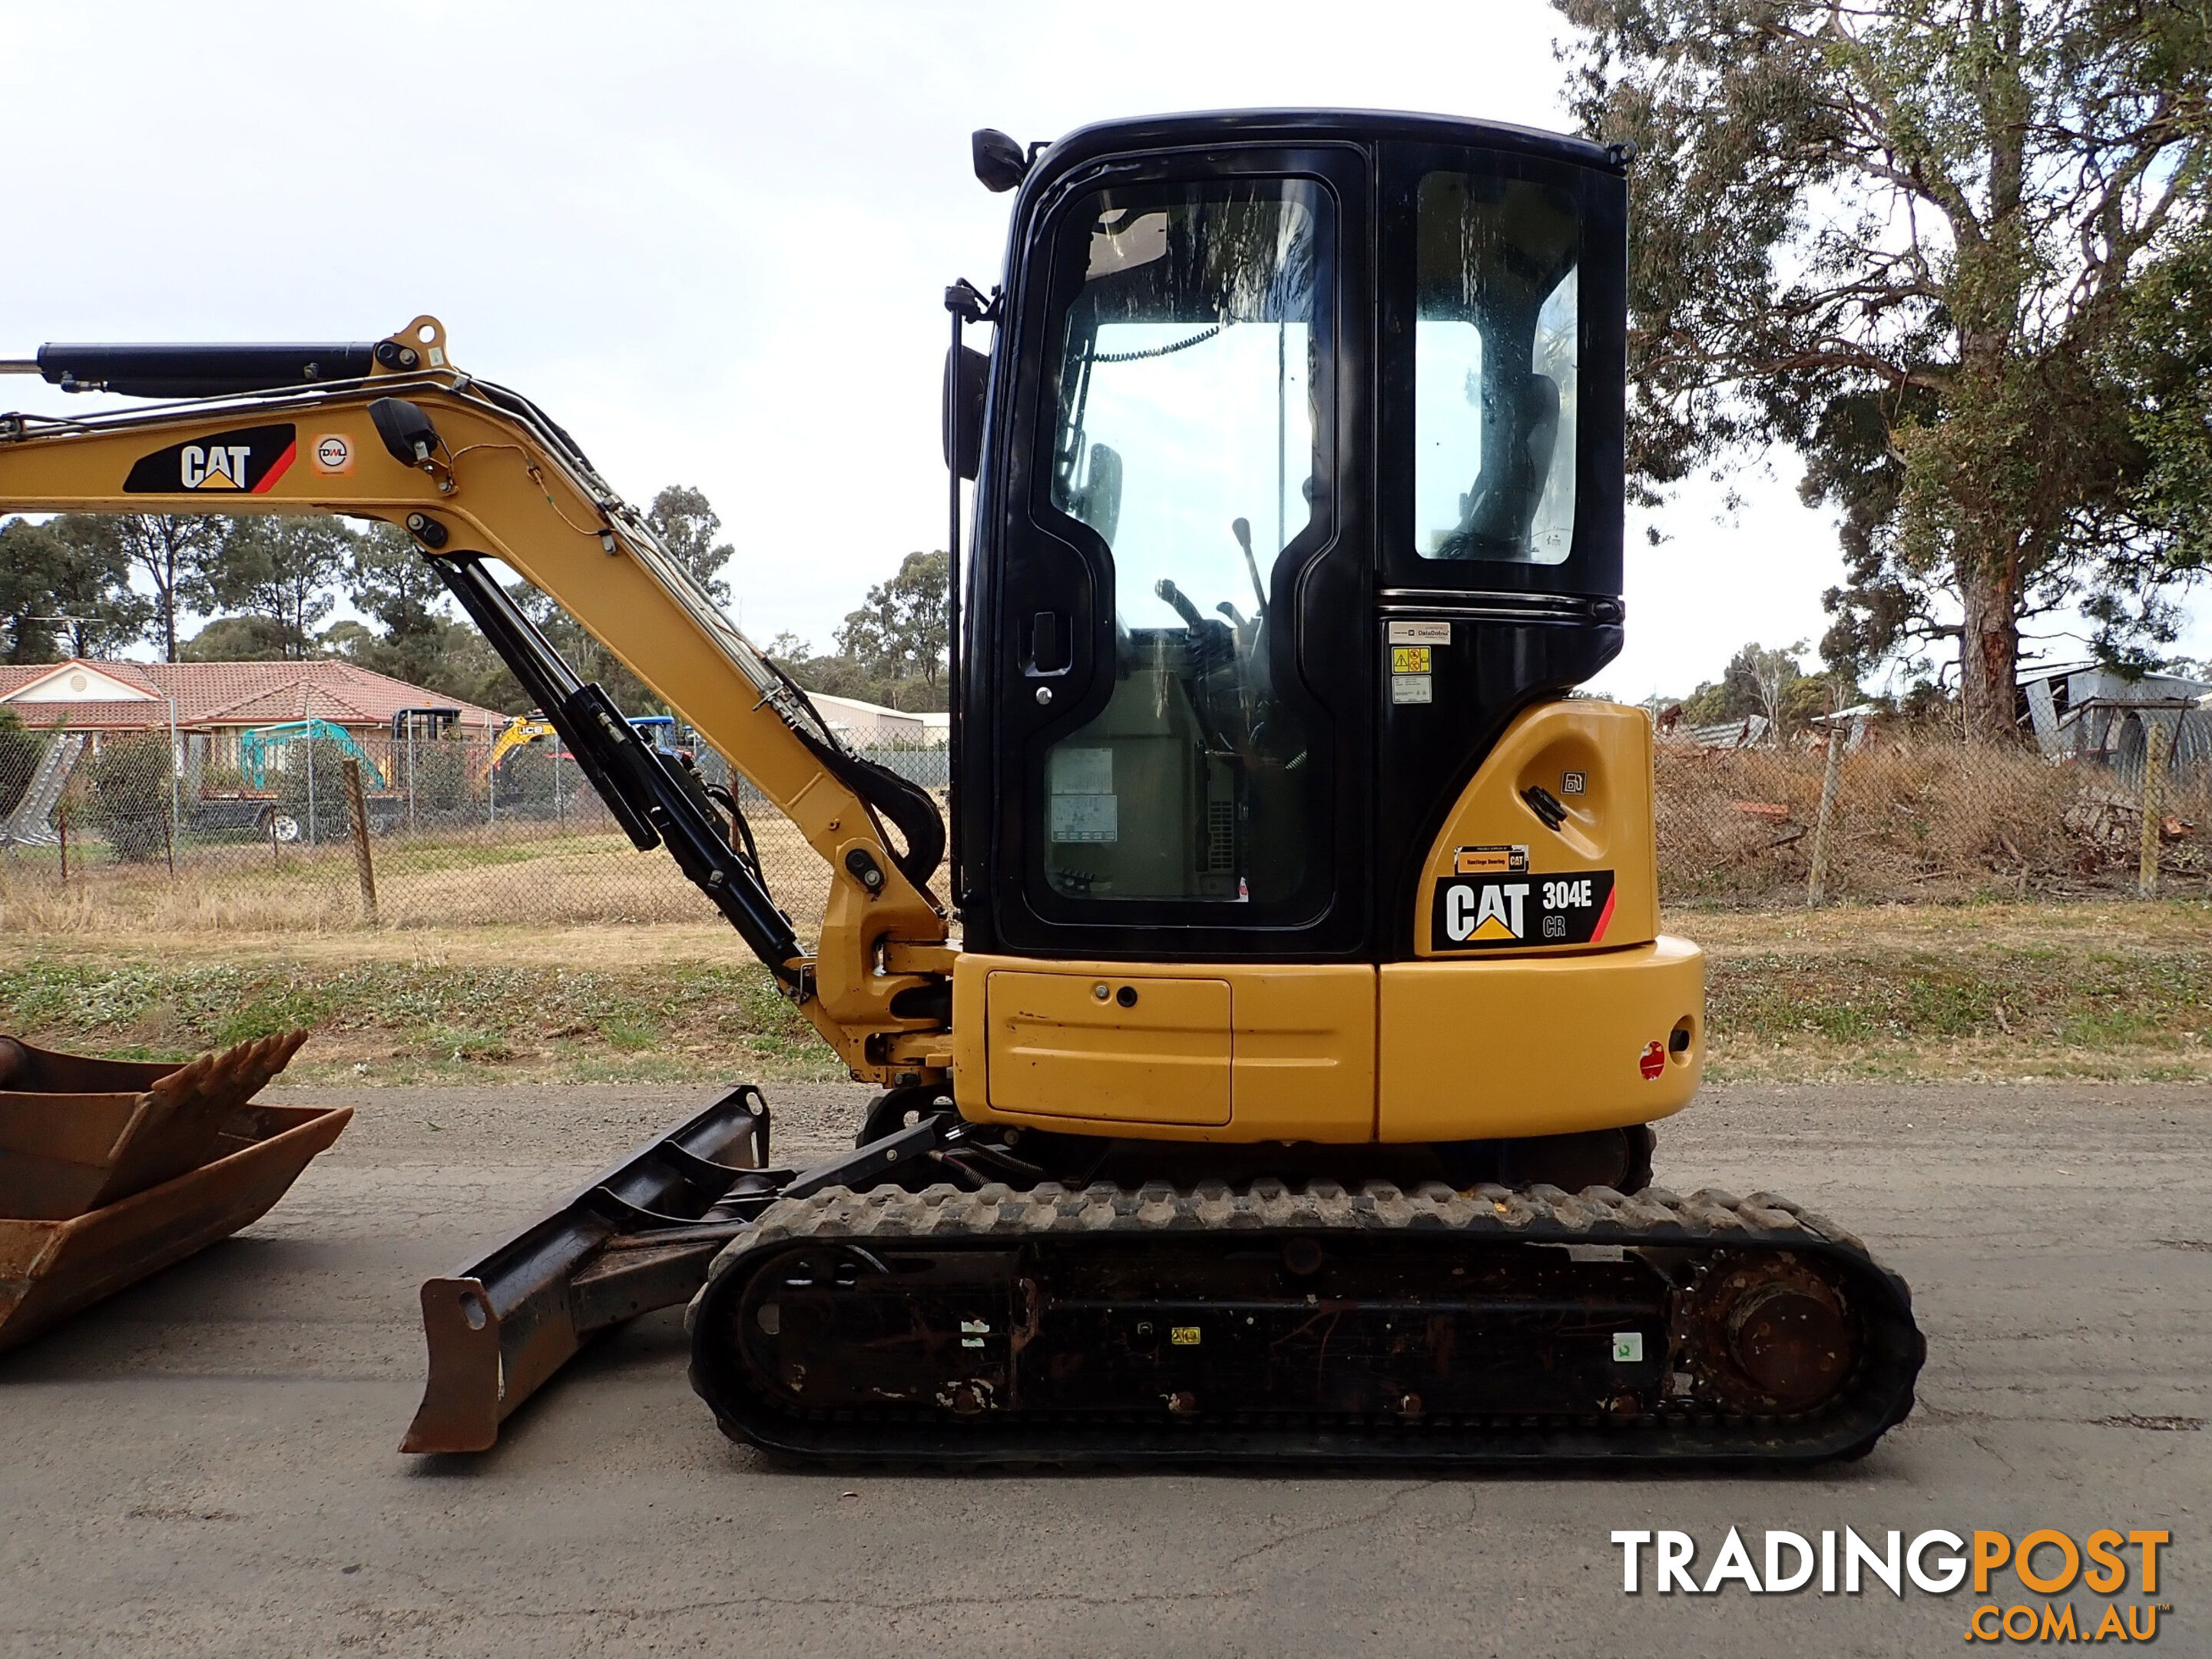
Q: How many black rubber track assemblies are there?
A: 2